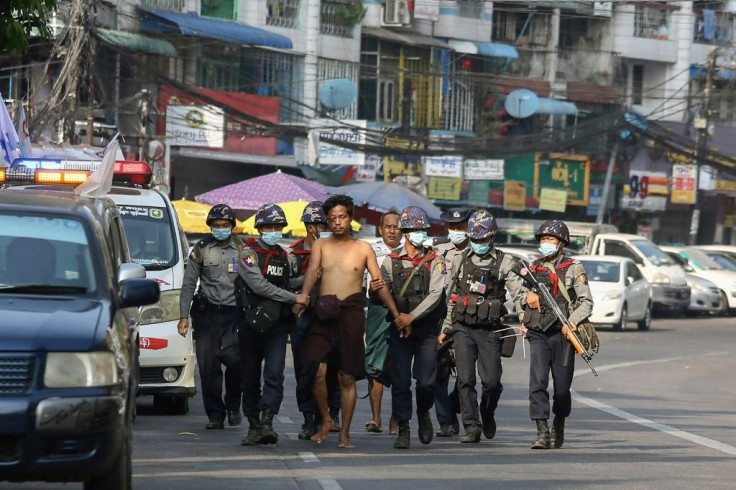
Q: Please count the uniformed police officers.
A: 7